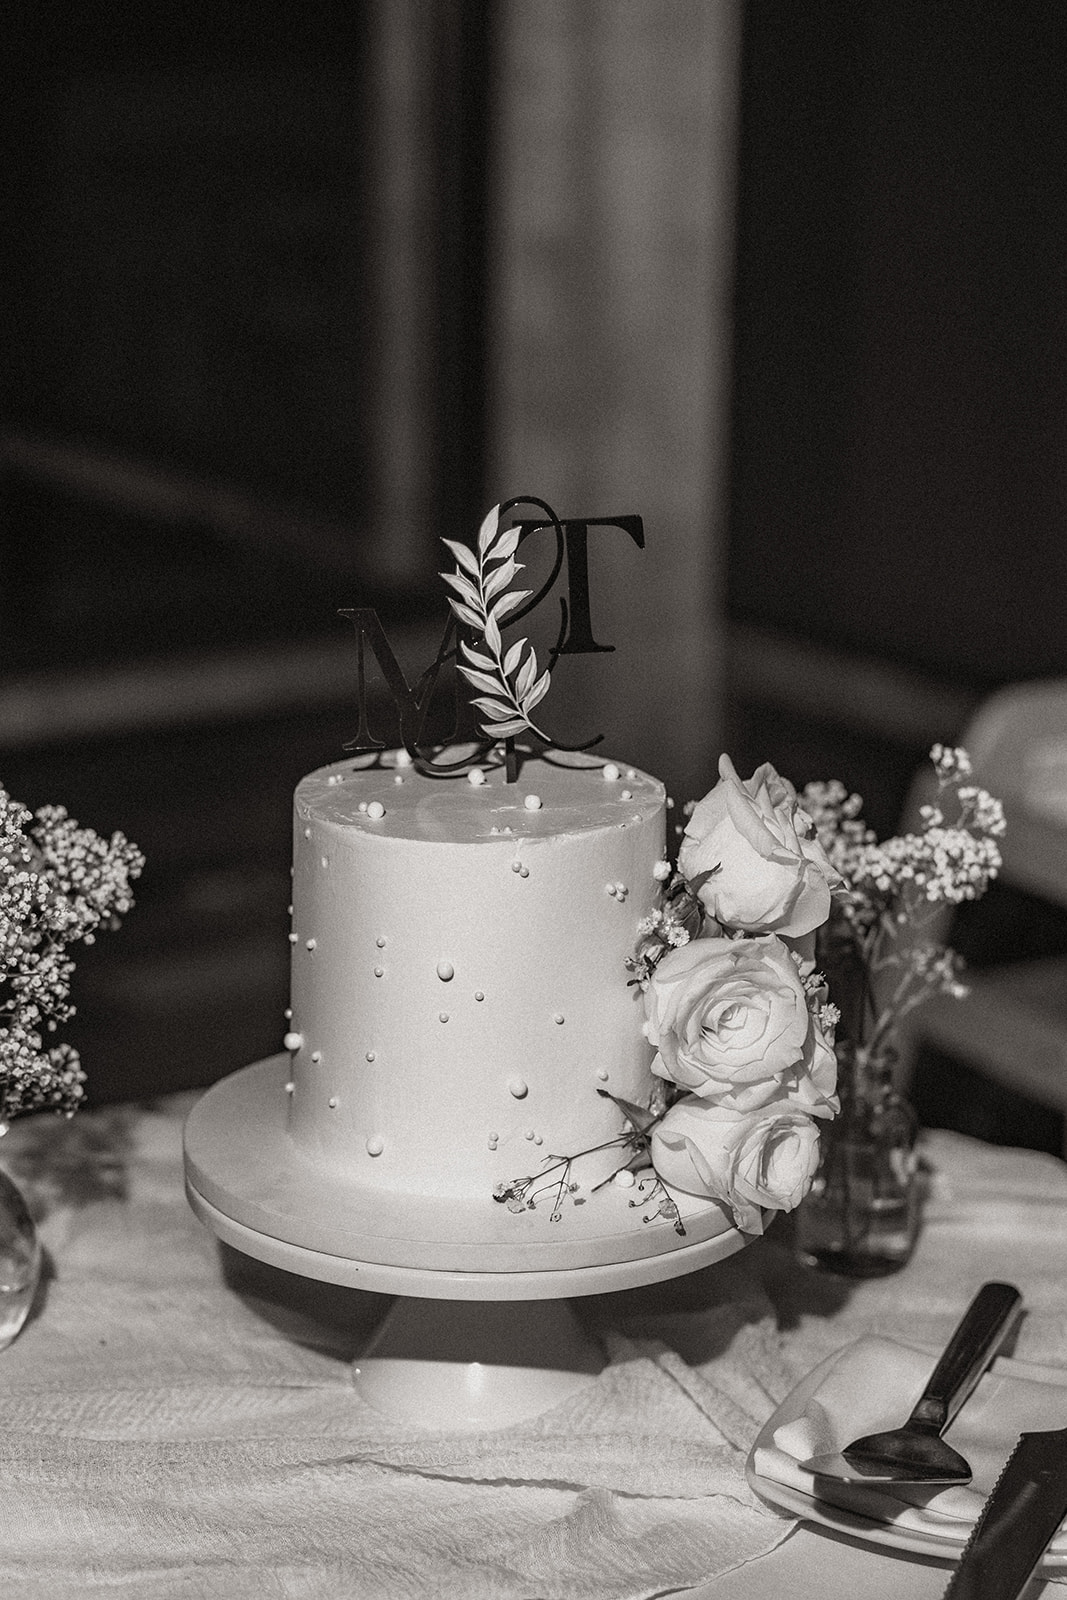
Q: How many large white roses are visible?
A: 3